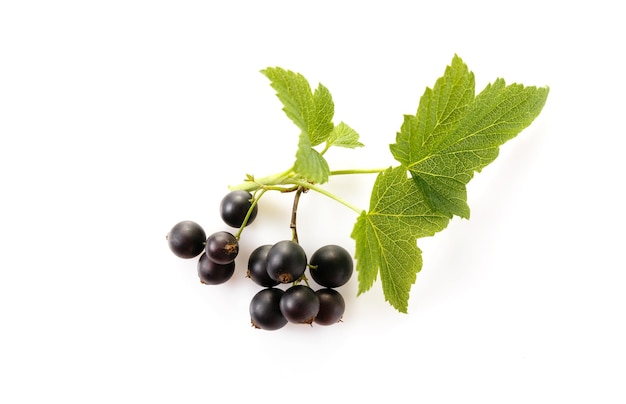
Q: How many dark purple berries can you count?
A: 10